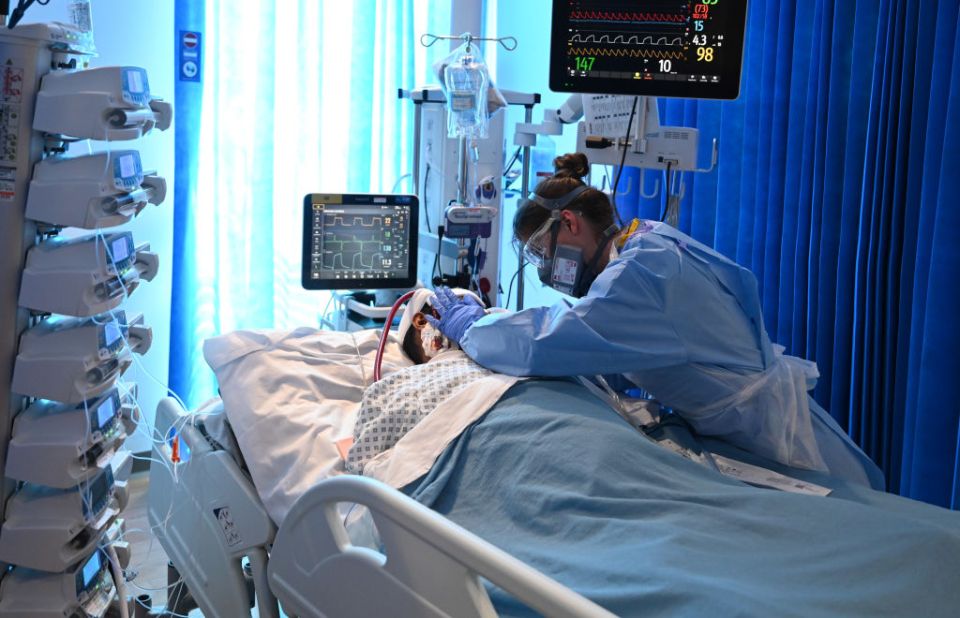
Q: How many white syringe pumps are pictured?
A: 7